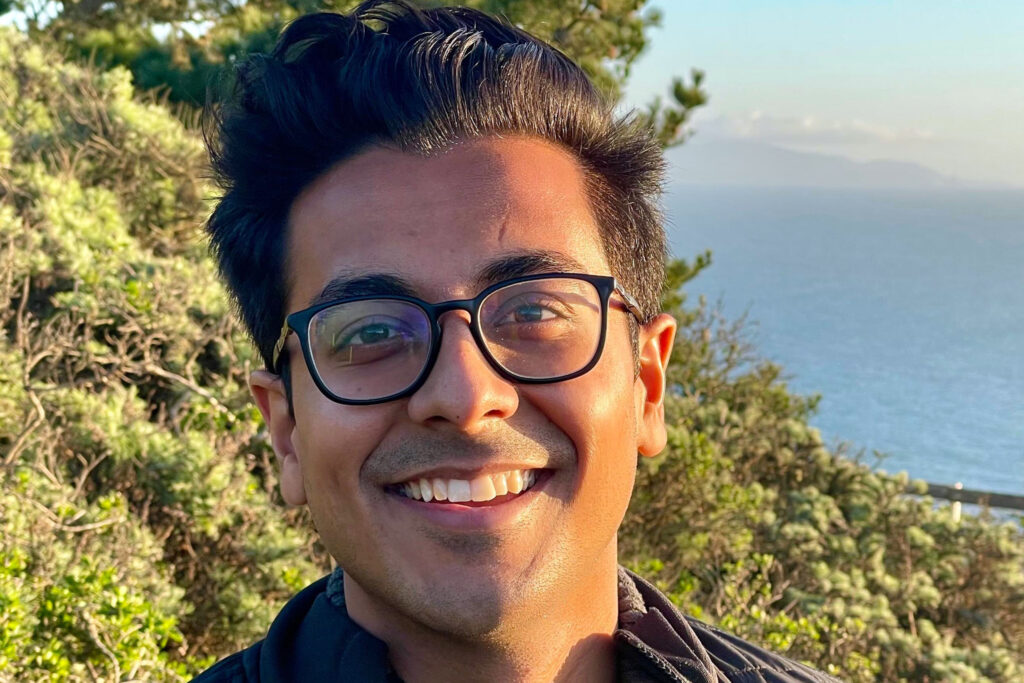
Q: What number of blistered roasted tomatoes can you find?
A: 0